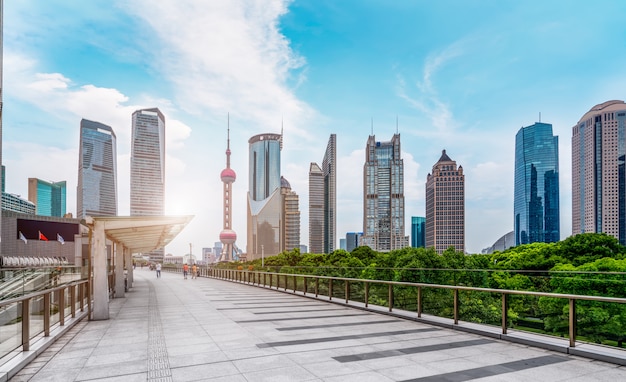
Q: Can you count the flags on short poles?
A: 3